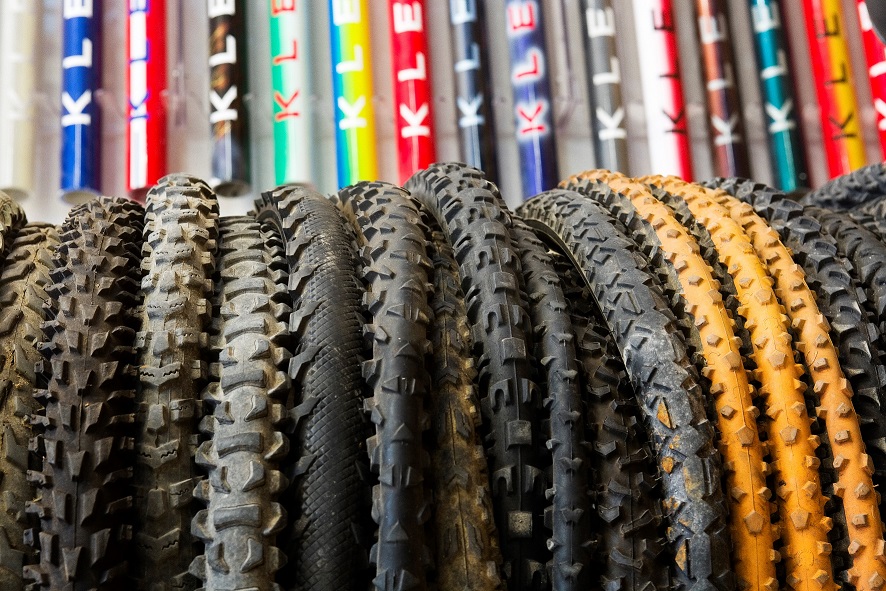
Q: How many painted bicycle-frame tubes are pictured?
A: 15